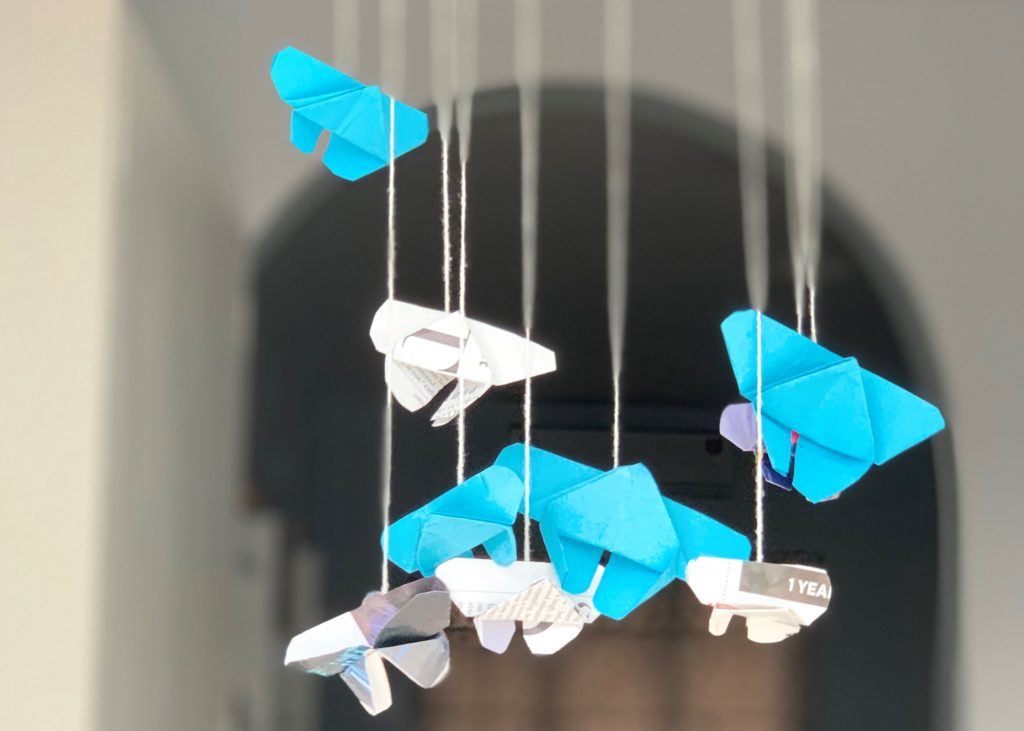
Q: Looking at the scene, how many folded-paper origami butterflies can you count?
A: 9